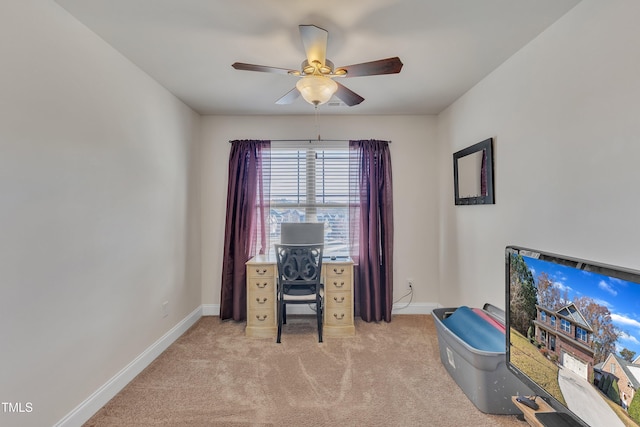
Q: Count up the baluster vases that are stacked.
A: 0